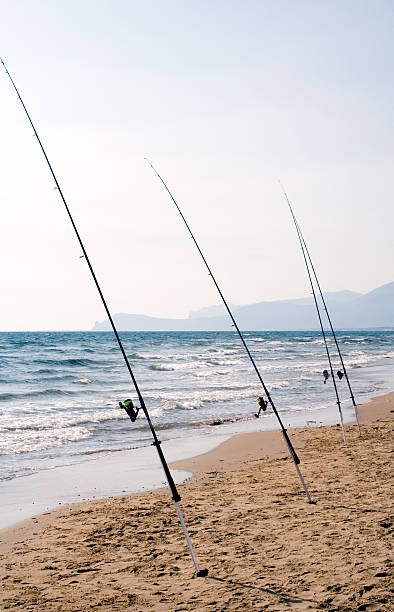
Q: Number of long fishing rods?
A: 4